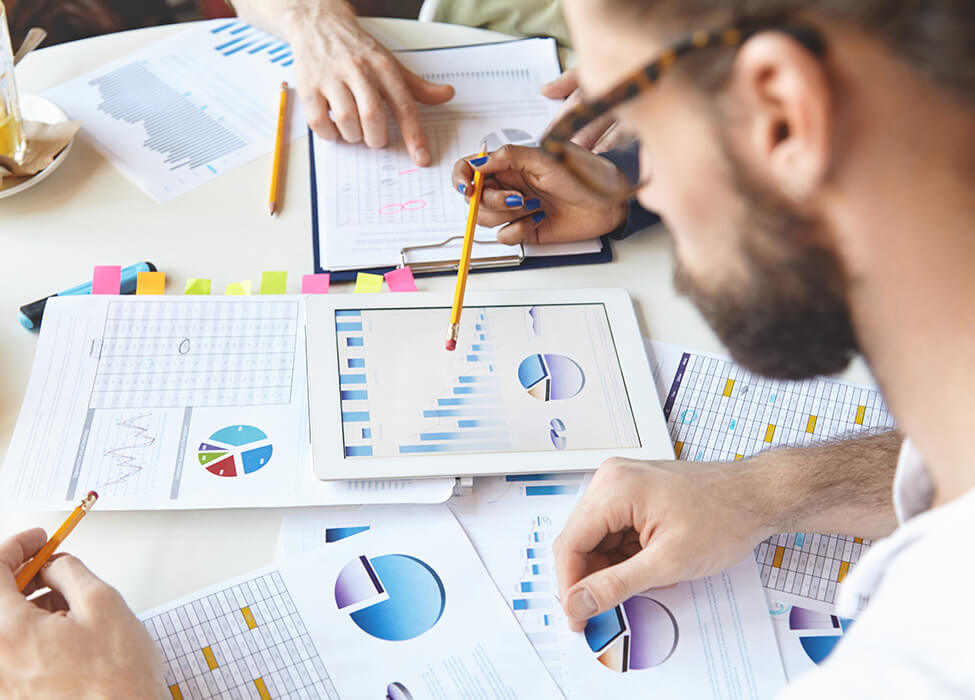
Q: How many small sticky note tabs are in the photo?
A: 8